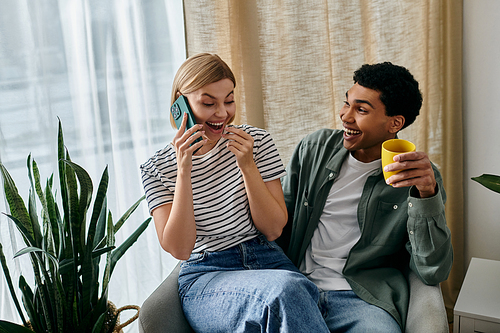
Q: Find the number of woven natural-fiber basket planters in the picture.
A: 1